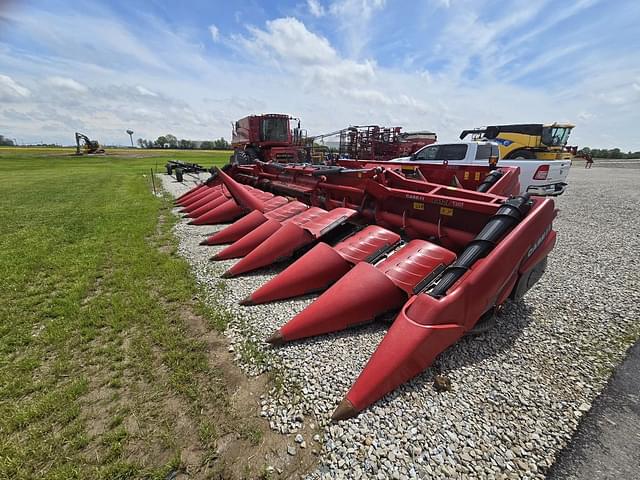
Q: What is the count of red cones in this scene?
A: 13